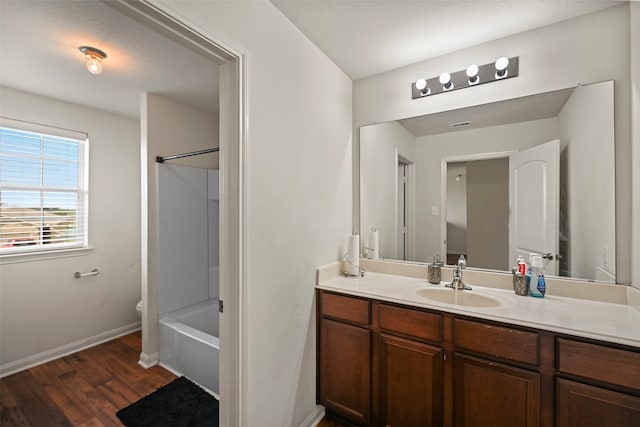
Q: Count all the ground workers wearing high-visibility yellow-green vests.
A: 0